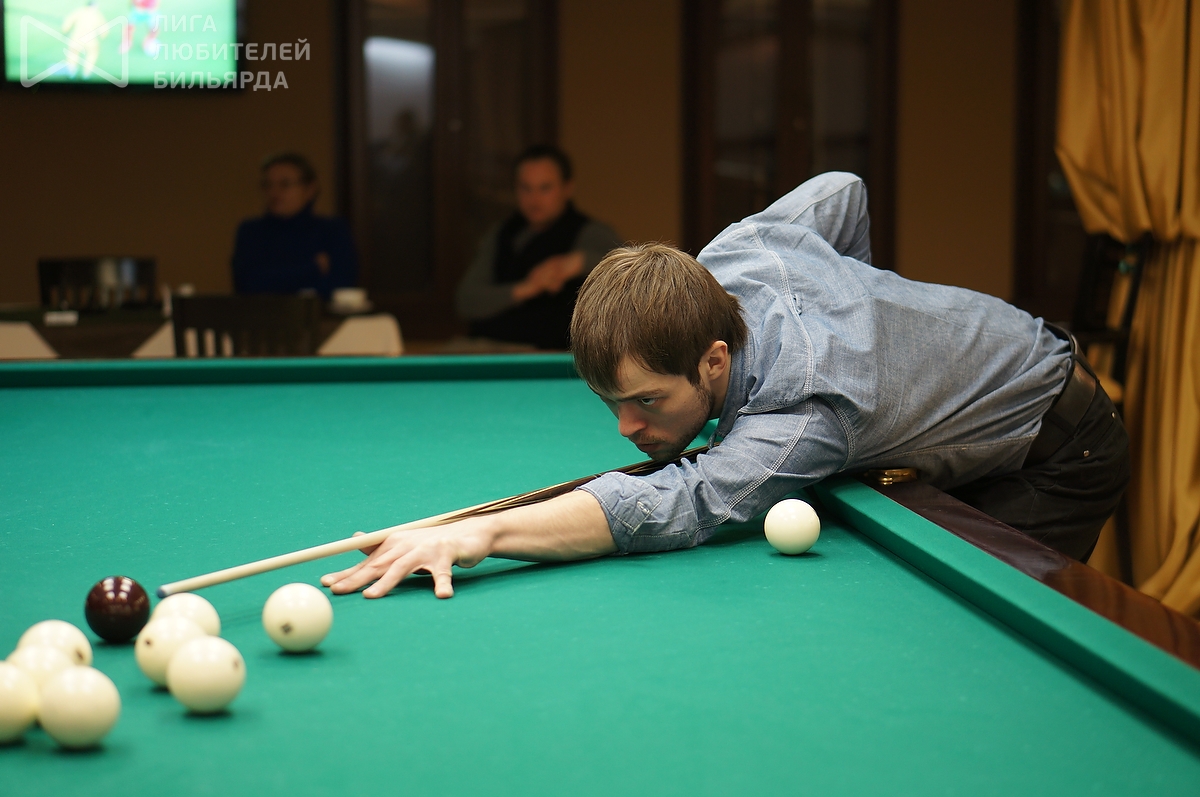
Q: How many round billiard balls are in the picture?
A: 10